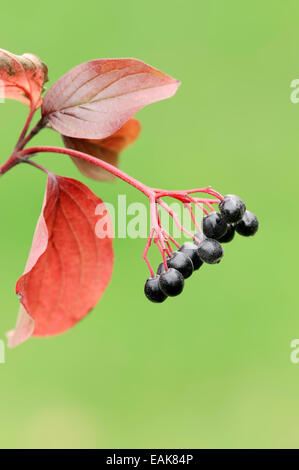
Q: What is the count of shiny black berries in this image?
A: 11